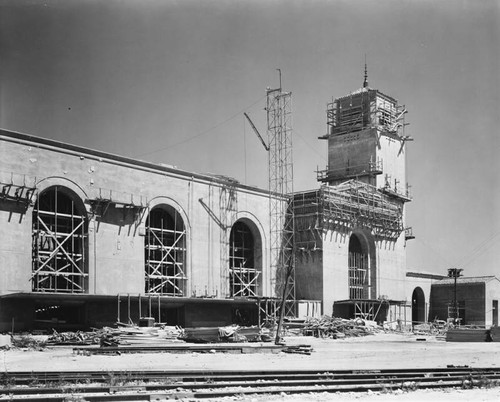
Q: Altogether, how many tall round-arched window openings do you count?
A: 4